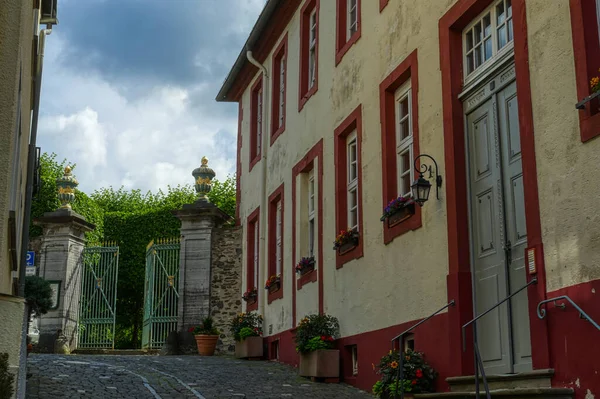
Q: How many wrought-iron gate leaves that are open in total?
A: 2